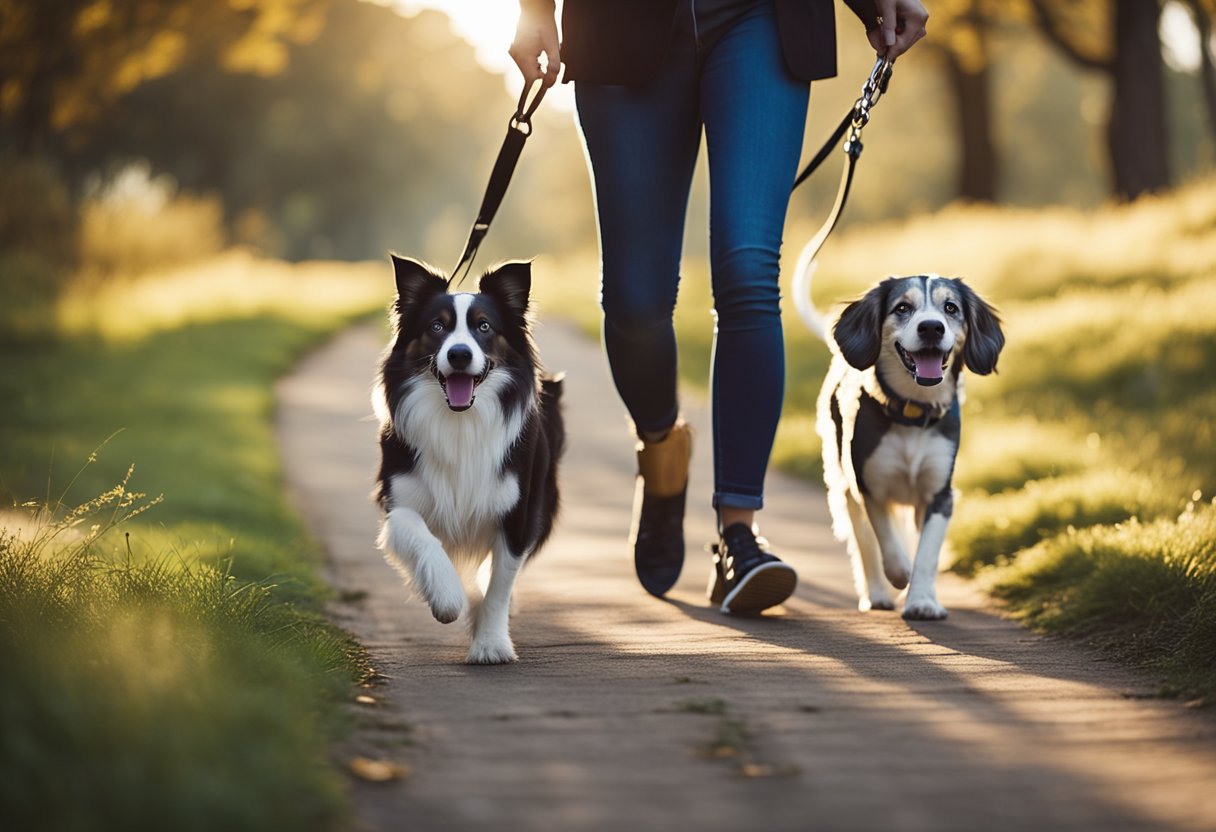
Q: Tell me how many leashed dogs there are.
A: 2